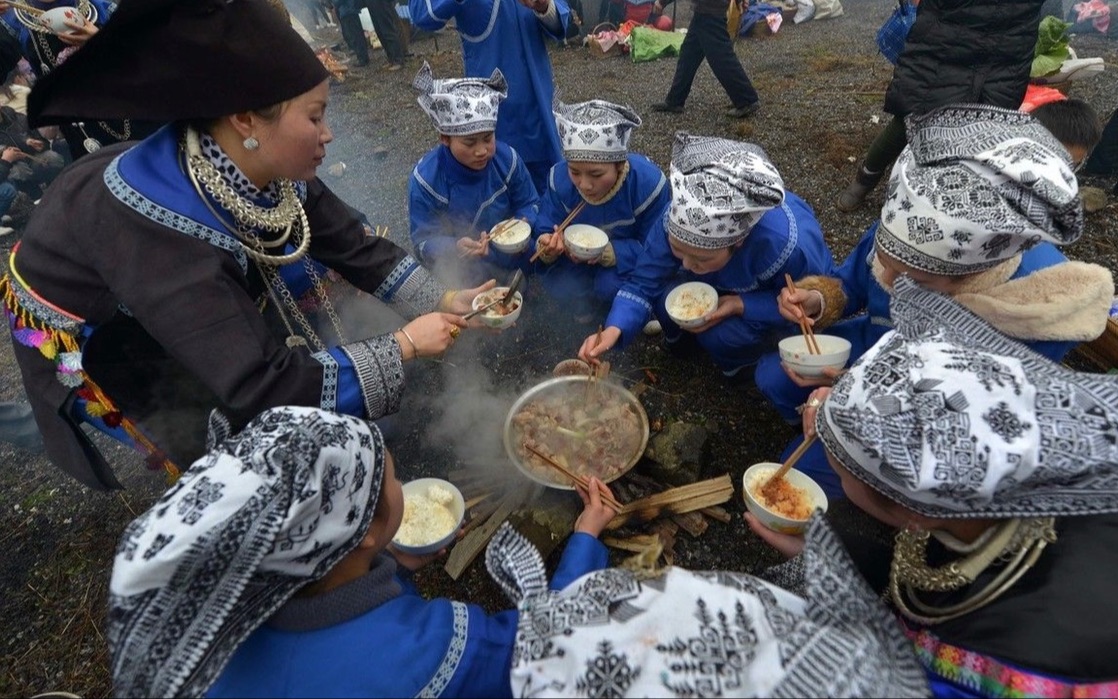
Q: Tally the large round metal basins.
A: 1